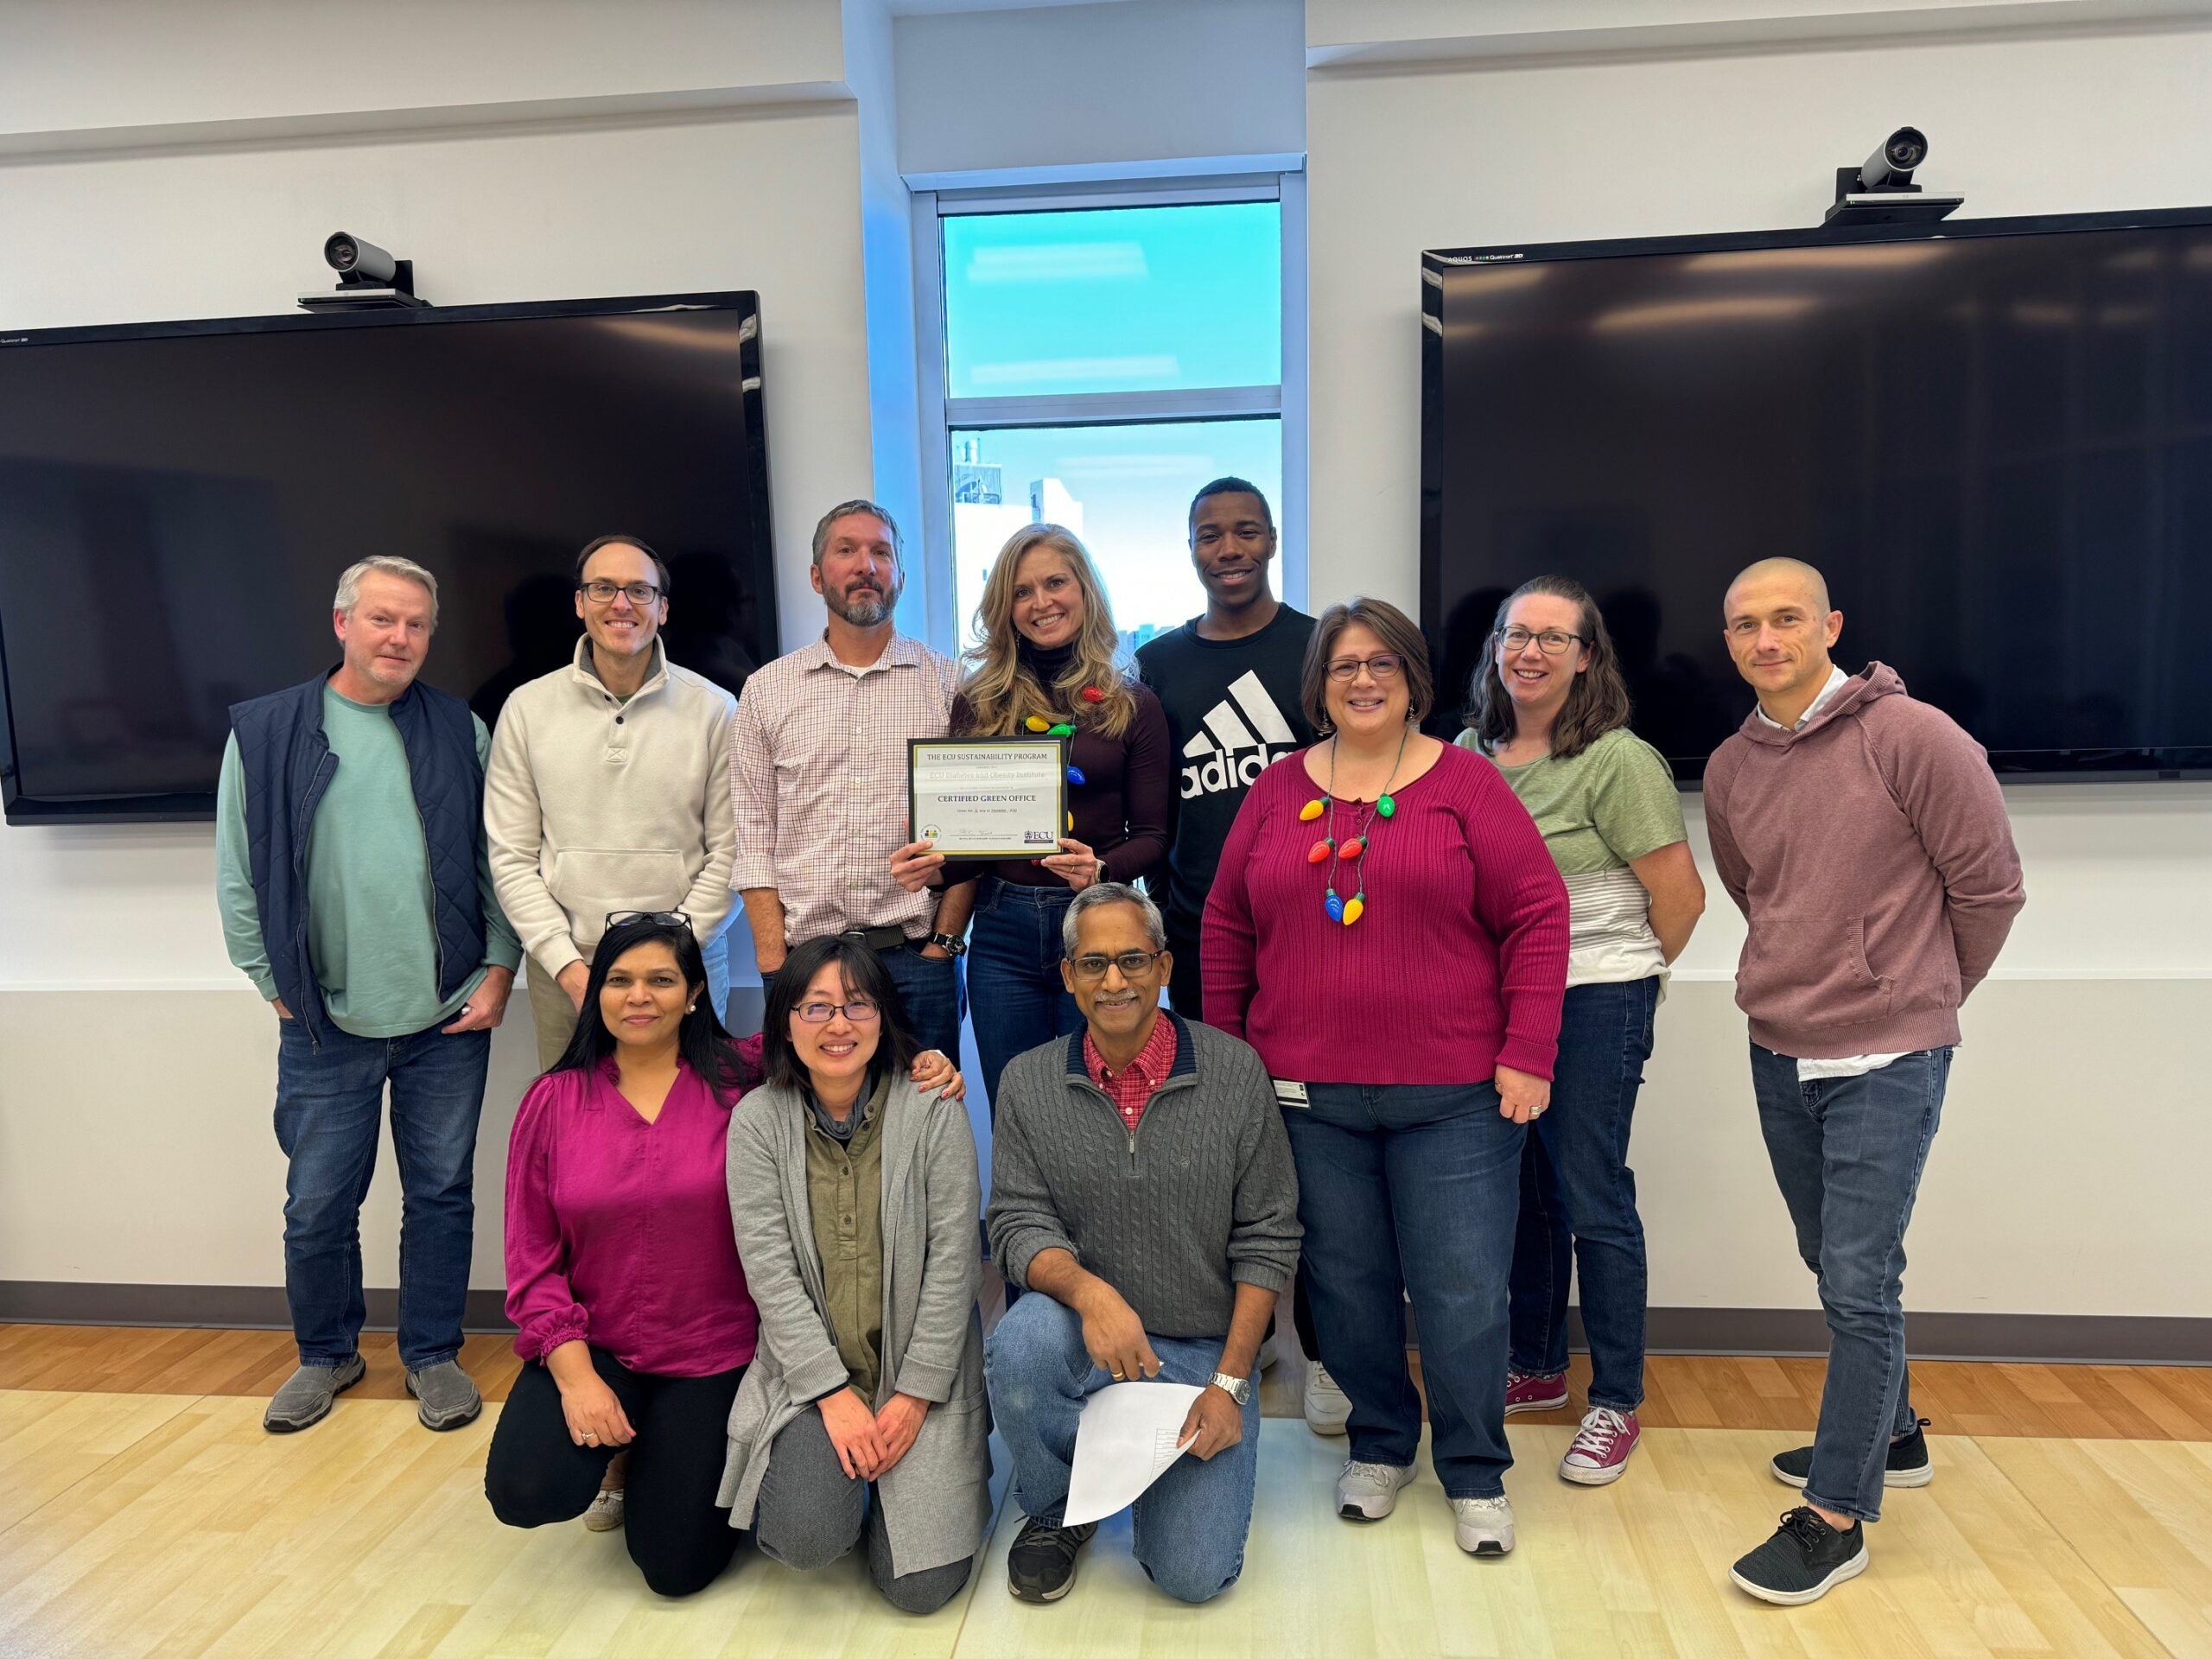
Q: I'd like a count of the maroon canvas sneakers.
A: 2